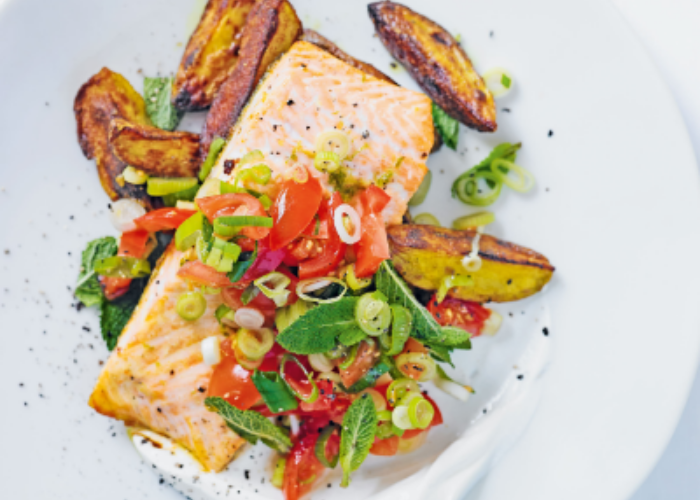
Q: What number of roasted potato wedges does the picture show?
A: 7